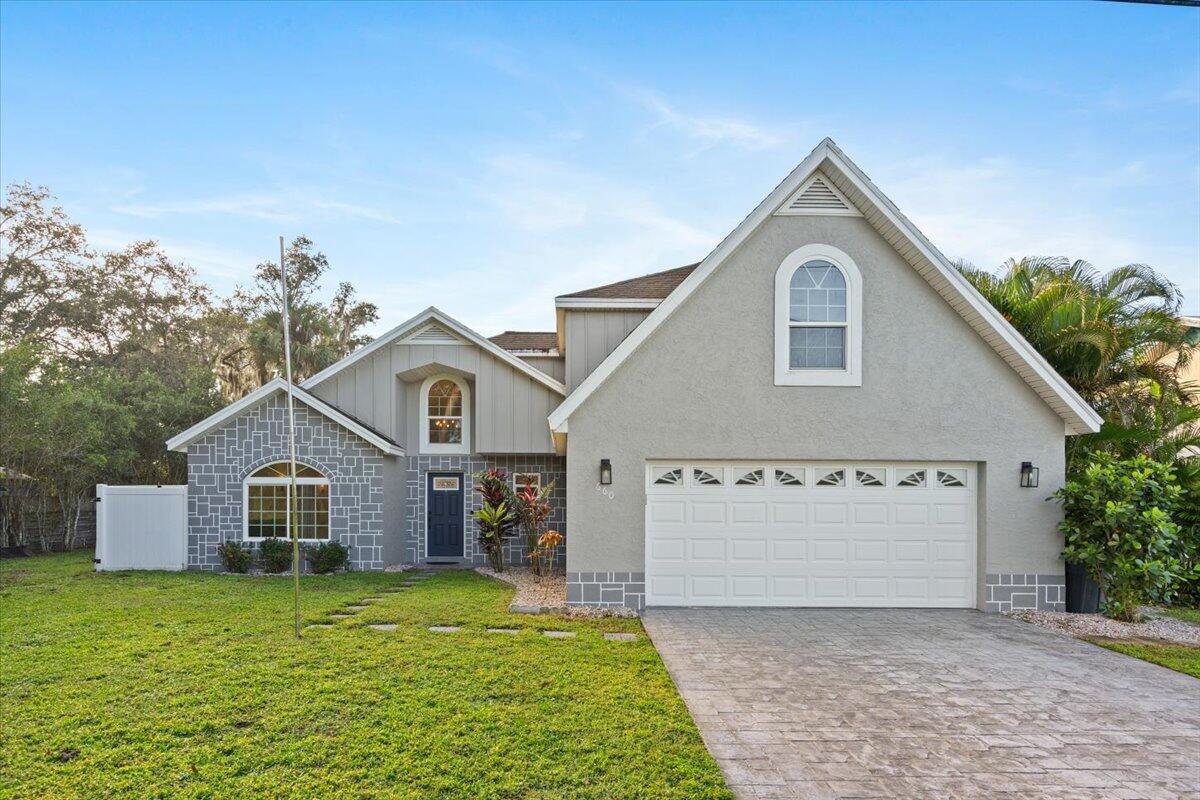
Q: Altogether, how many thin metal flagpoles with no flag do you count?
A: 1